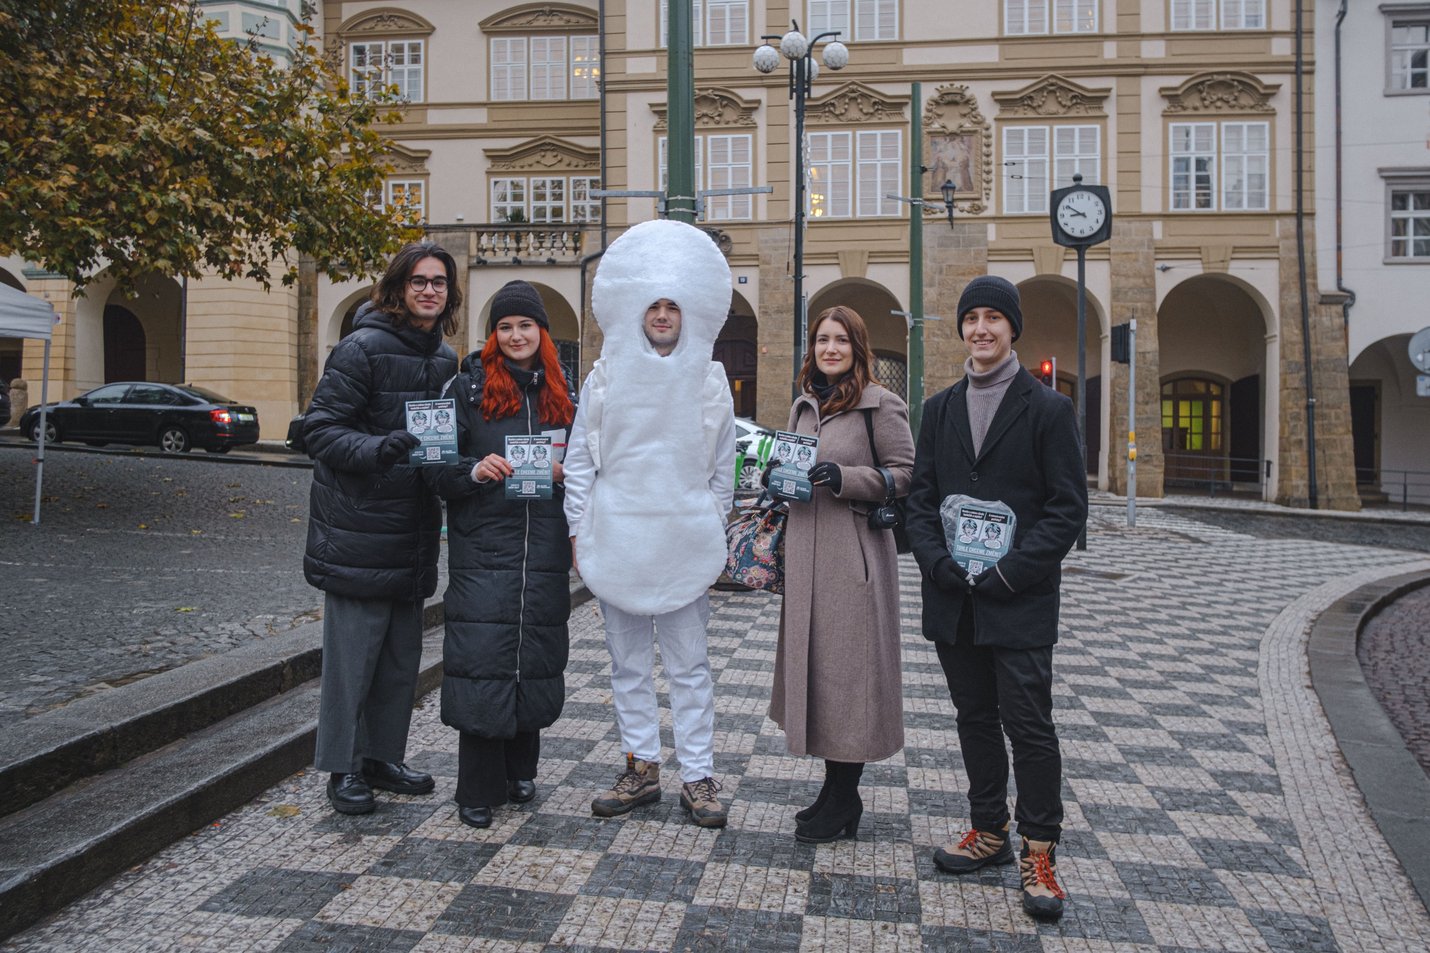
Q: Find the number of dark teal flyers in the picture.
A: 4